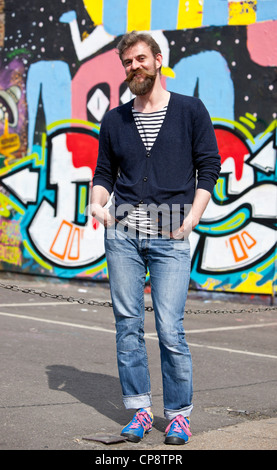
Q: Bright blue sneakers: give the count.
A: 2